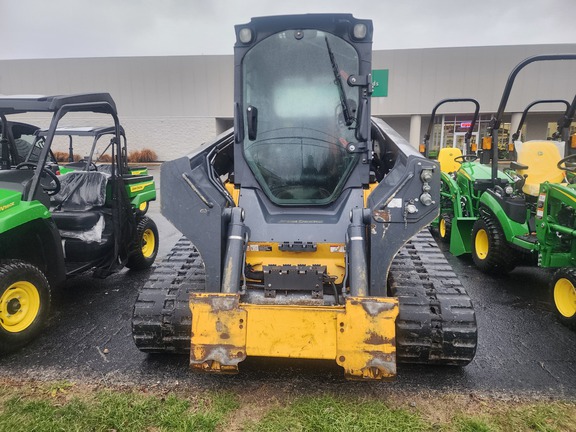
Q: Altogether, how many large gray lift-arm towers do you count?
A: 2